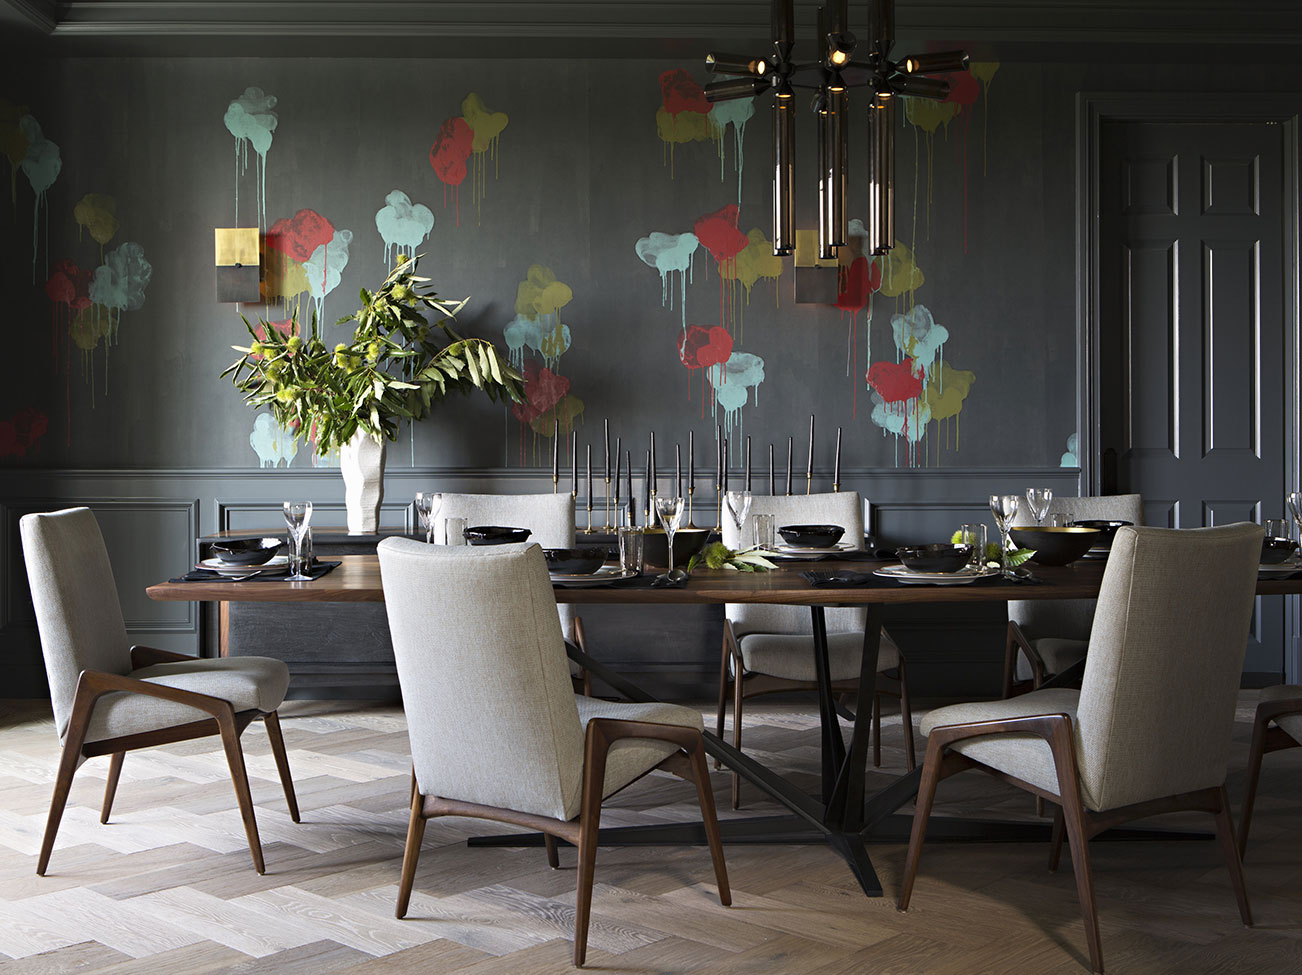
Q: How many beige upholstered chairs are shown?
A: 7